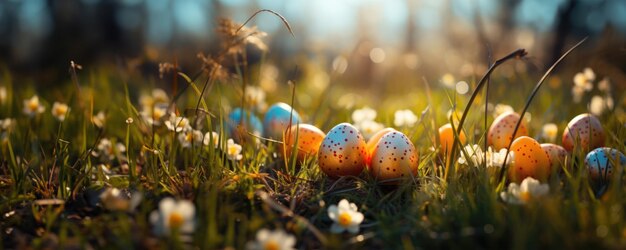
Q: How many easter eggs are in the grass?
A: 12